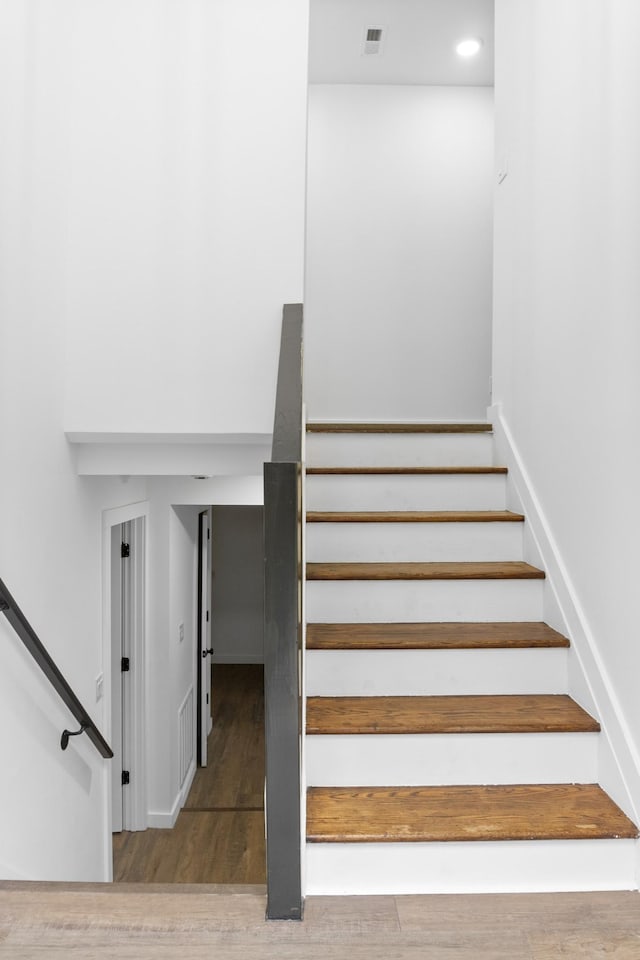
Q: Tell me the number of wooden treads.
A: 7